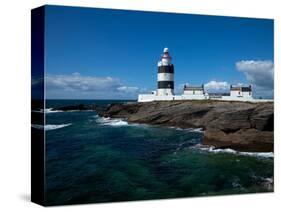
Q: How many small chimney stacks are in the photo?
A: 4